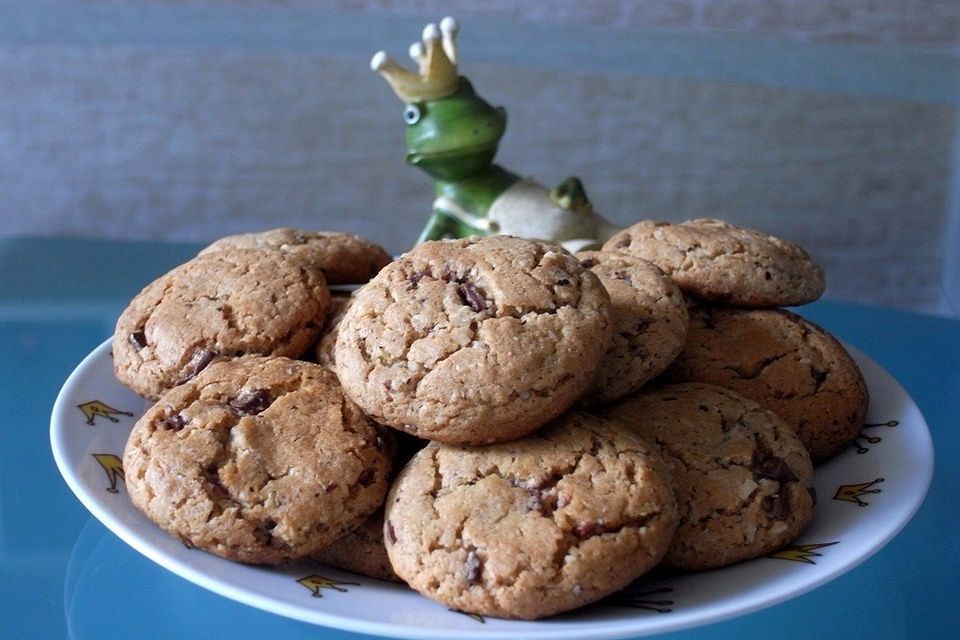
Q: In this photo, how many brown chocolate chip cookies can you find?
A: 11